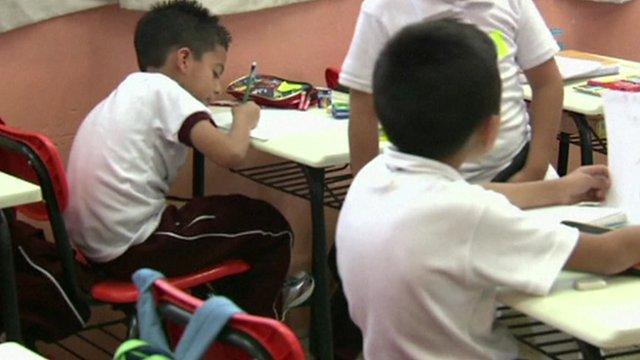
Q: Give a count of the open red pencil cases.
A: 1